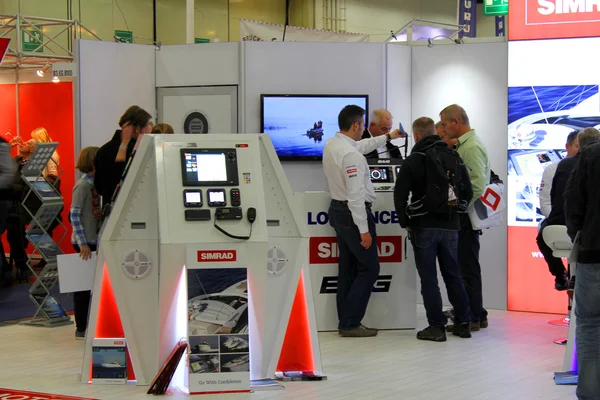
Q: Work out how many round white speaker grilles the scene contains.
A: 2